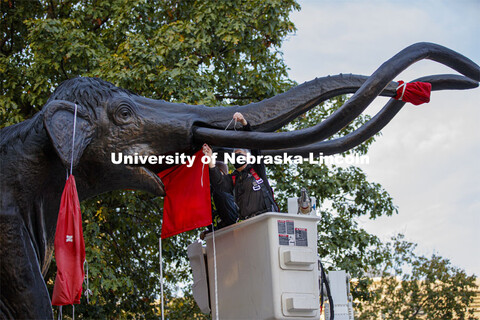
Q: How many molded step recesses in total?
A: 2